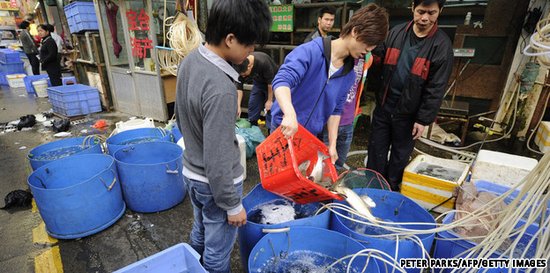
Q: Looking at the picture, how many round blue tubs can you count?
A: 7